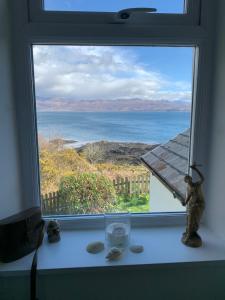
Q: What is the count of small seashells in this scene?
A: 3